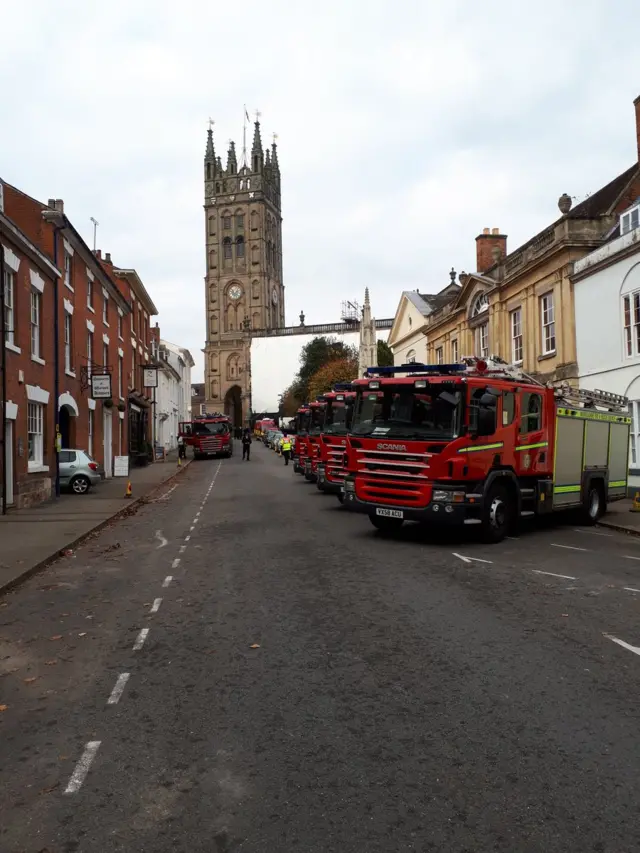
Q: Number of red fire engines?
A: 5